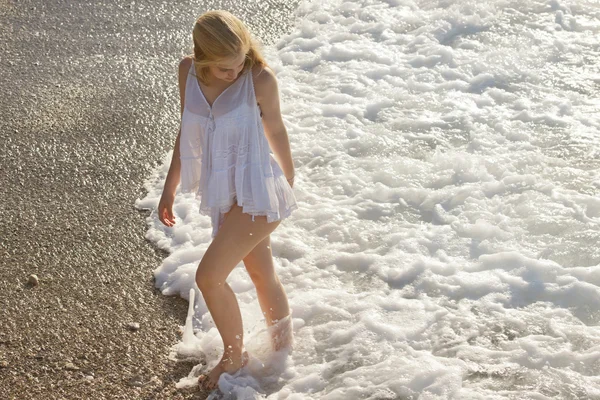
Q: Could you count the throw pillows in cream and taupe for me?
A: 0